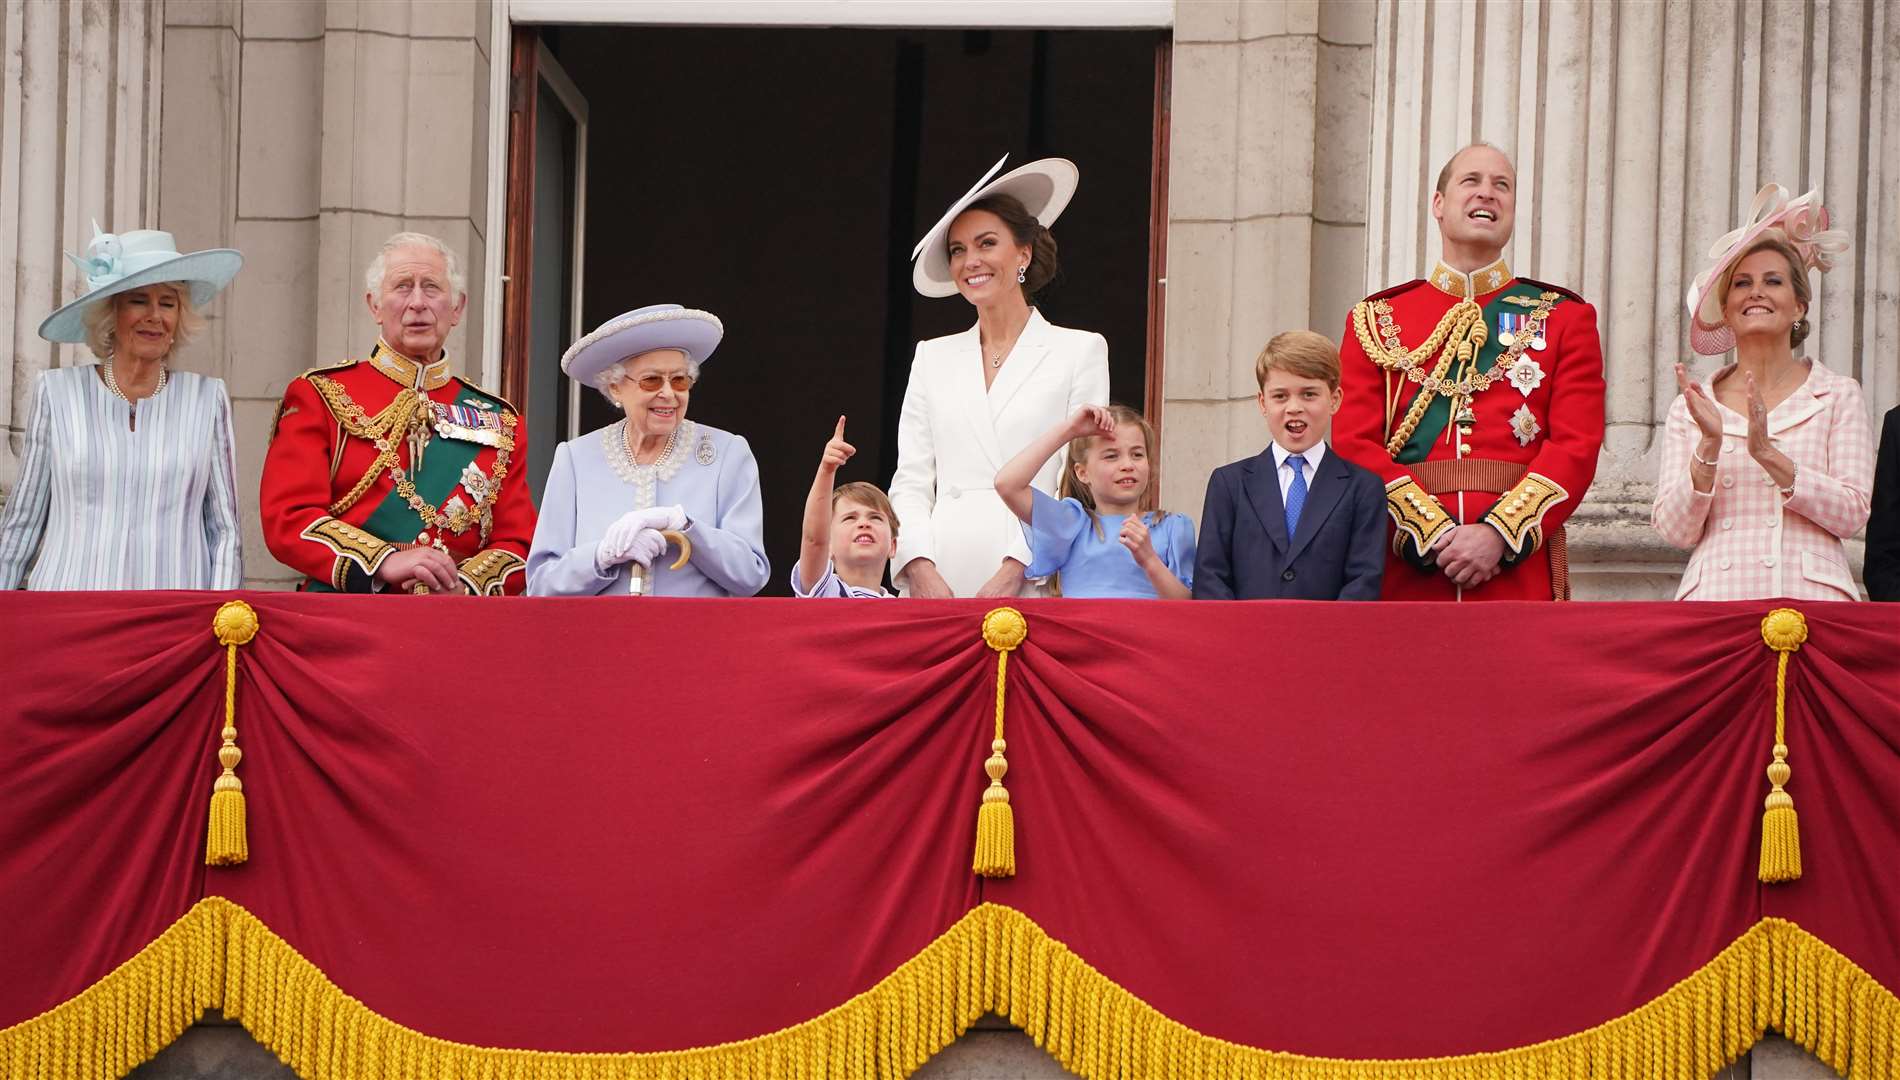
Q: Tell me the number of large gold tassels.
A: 3